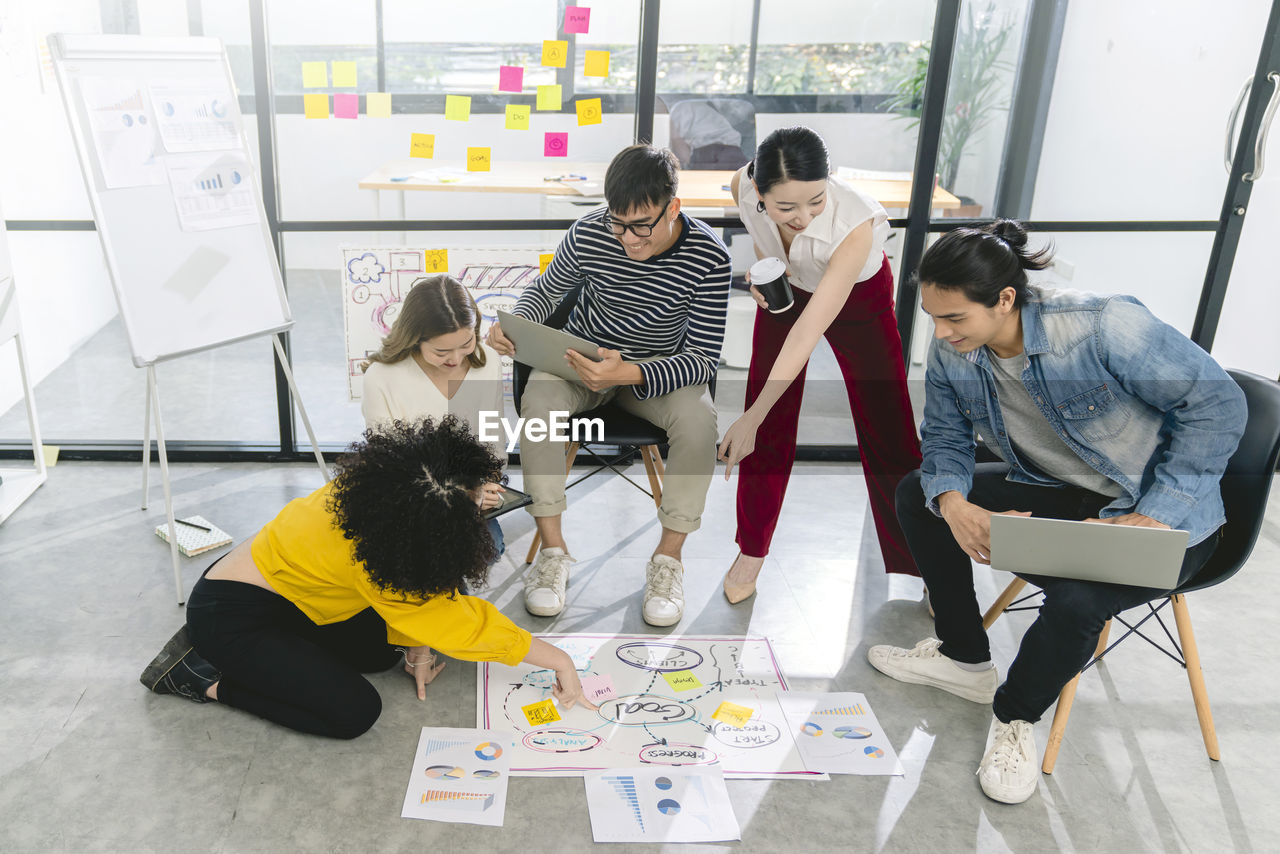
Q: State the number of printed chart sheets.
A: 6